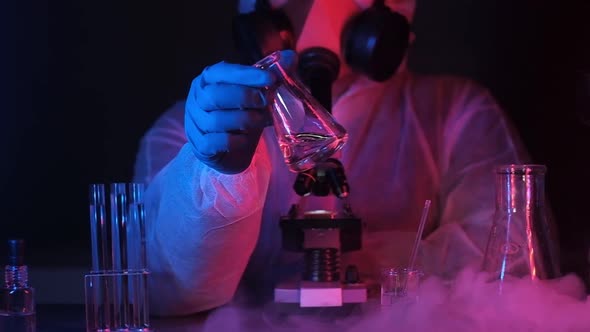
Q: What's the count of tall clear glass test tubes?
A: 3